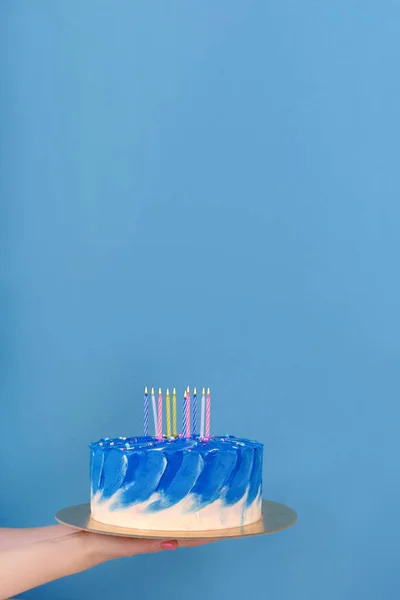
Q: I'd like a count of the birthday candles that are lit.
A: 10